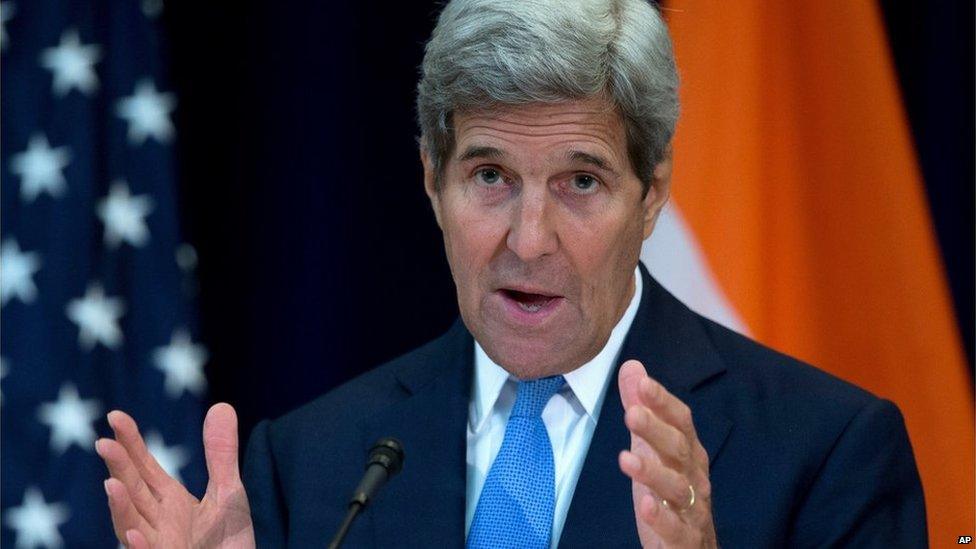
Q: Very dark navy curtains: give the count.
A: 1